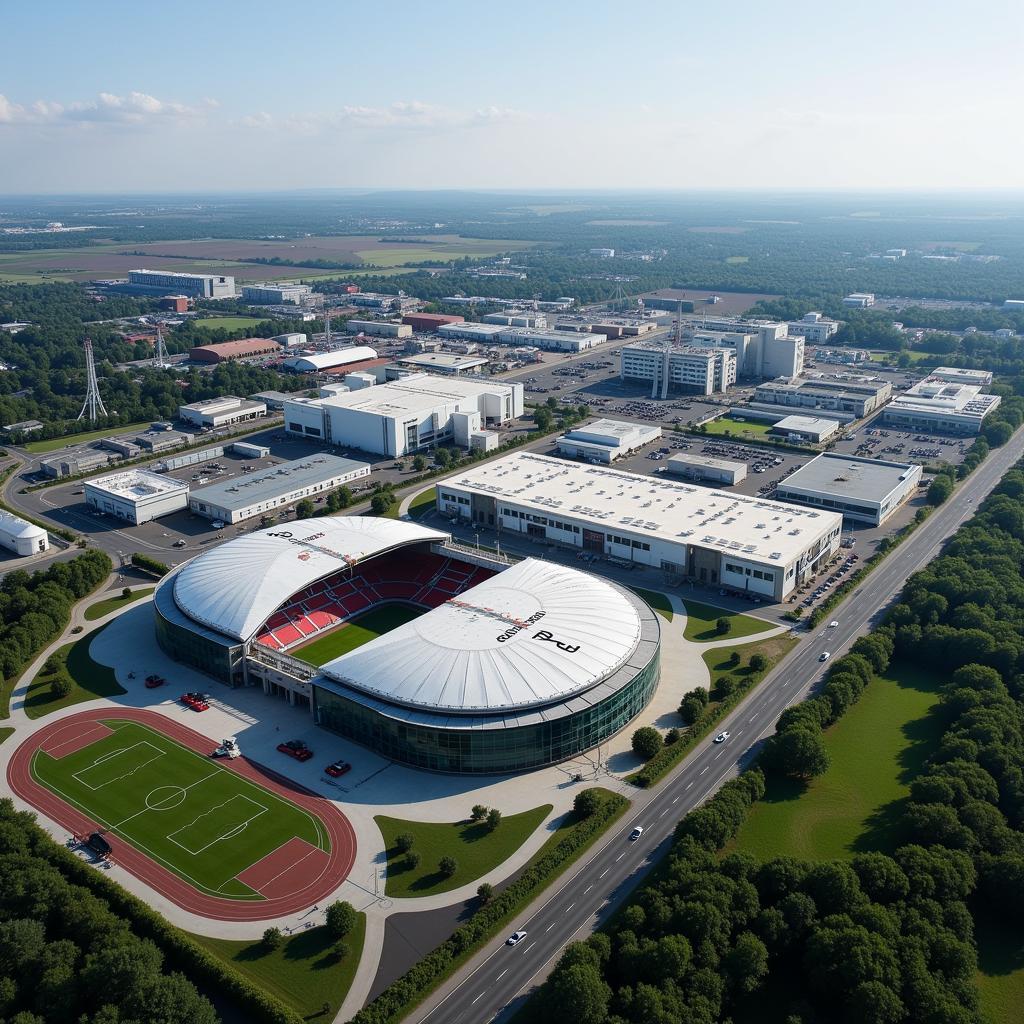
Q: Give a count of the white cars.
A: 5